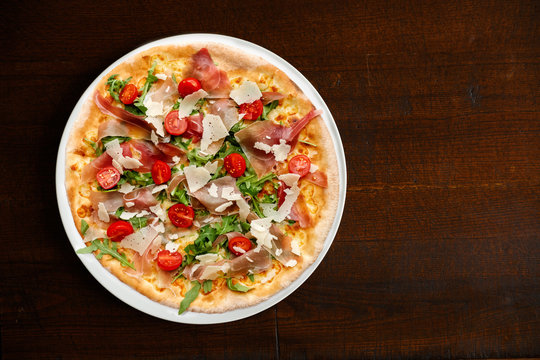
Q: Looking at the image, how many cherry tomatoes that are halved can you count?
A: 12